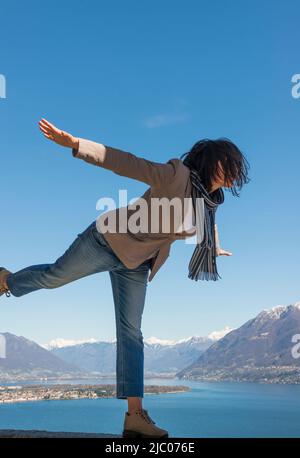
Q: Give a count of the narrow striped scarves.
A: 1